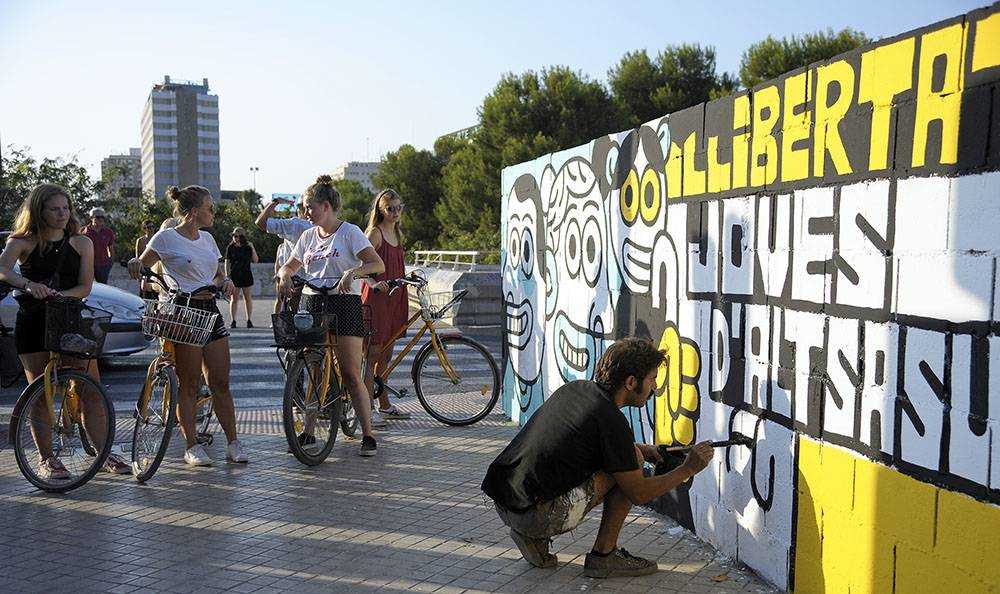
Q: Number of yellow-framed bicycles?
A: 4